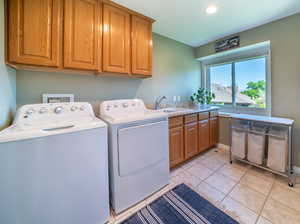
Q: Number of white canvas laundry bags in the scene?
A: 3